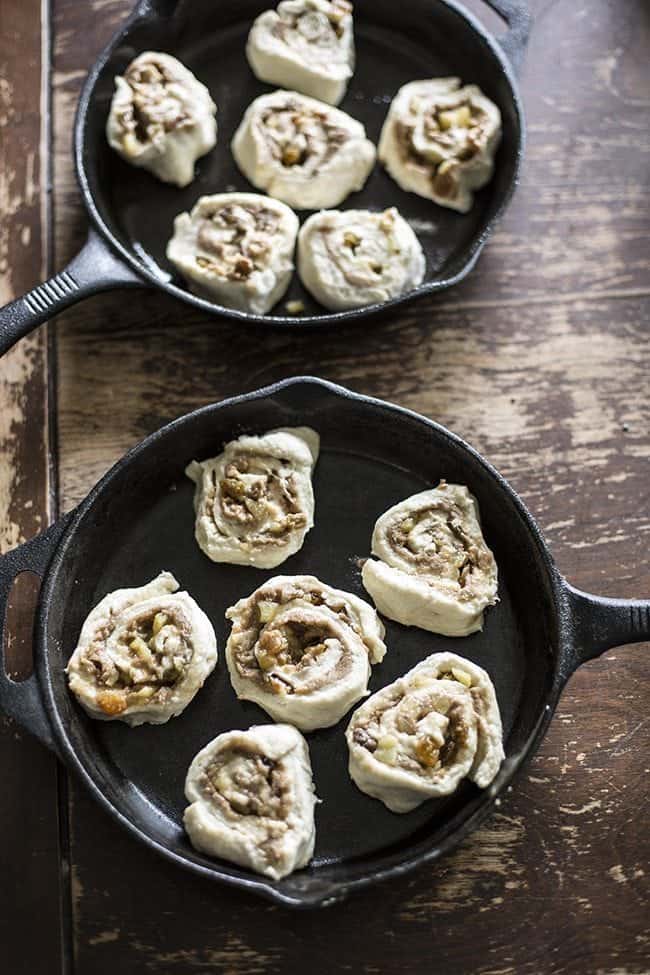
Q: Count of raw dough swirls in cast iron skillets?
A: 12